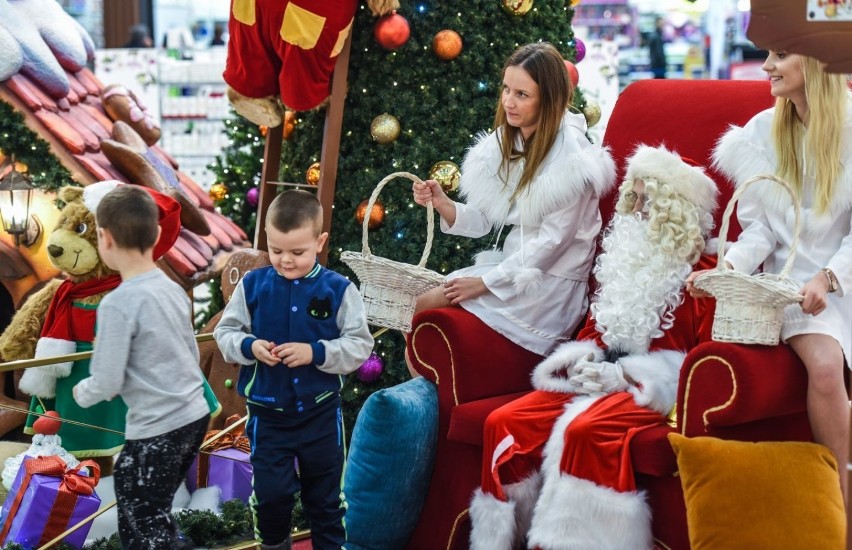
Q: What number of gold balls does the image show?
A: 4